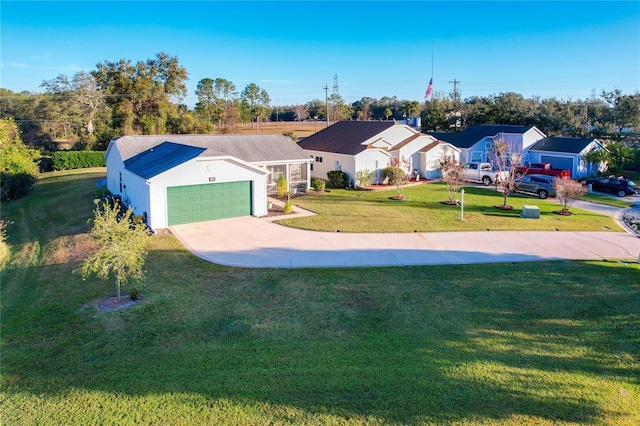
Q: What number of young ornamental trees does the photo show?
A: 5